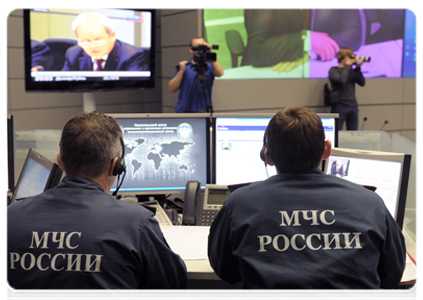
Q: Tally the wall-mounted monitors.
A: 2